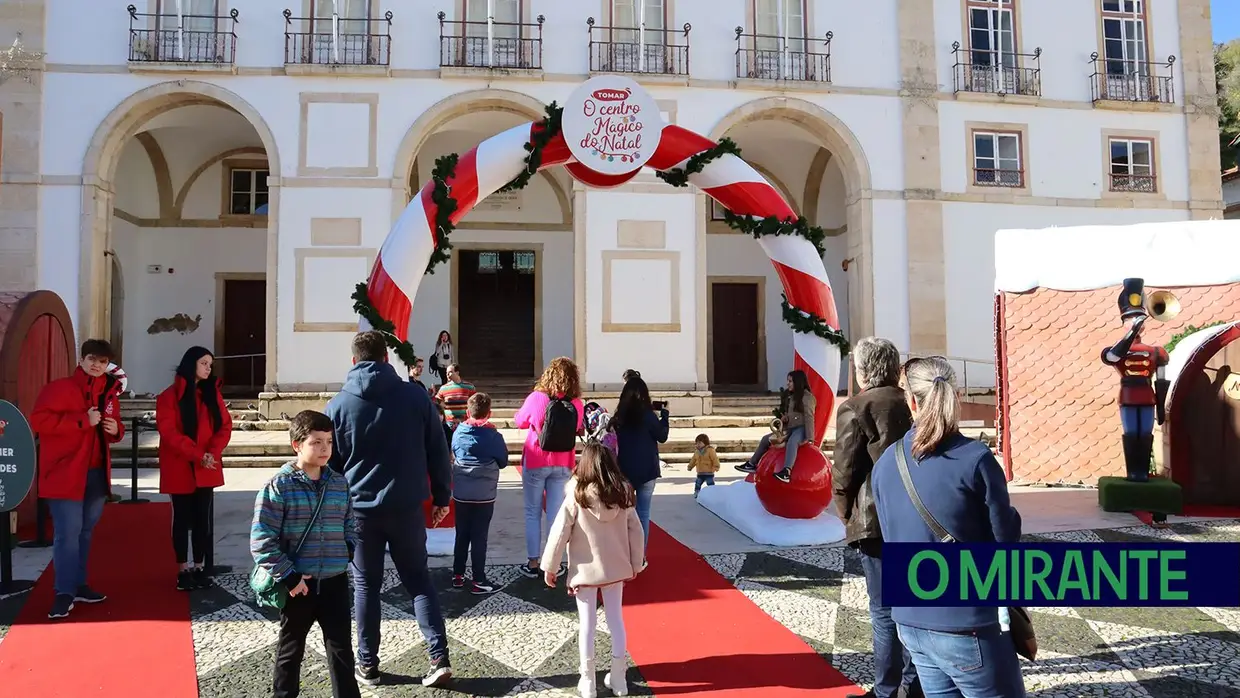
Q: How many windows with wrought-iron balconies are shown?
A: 7